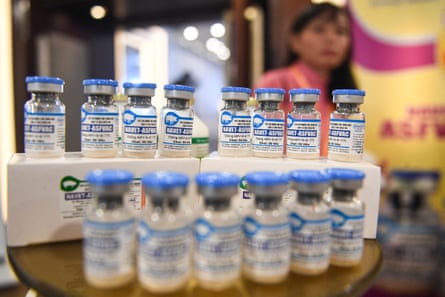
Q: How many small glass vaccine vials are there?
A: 14